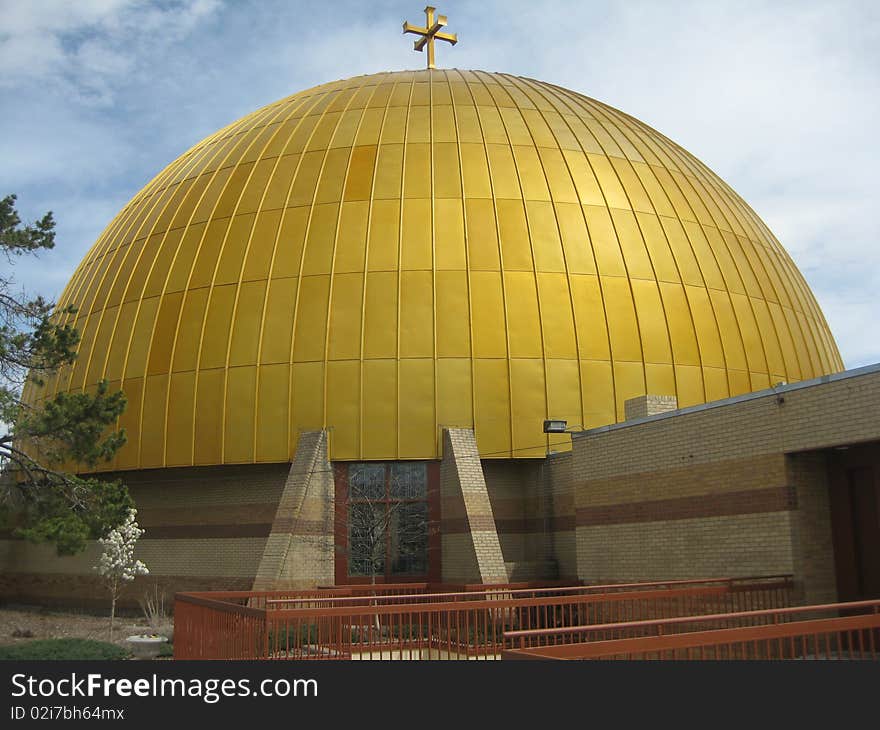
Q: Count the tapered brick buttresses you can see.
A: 2